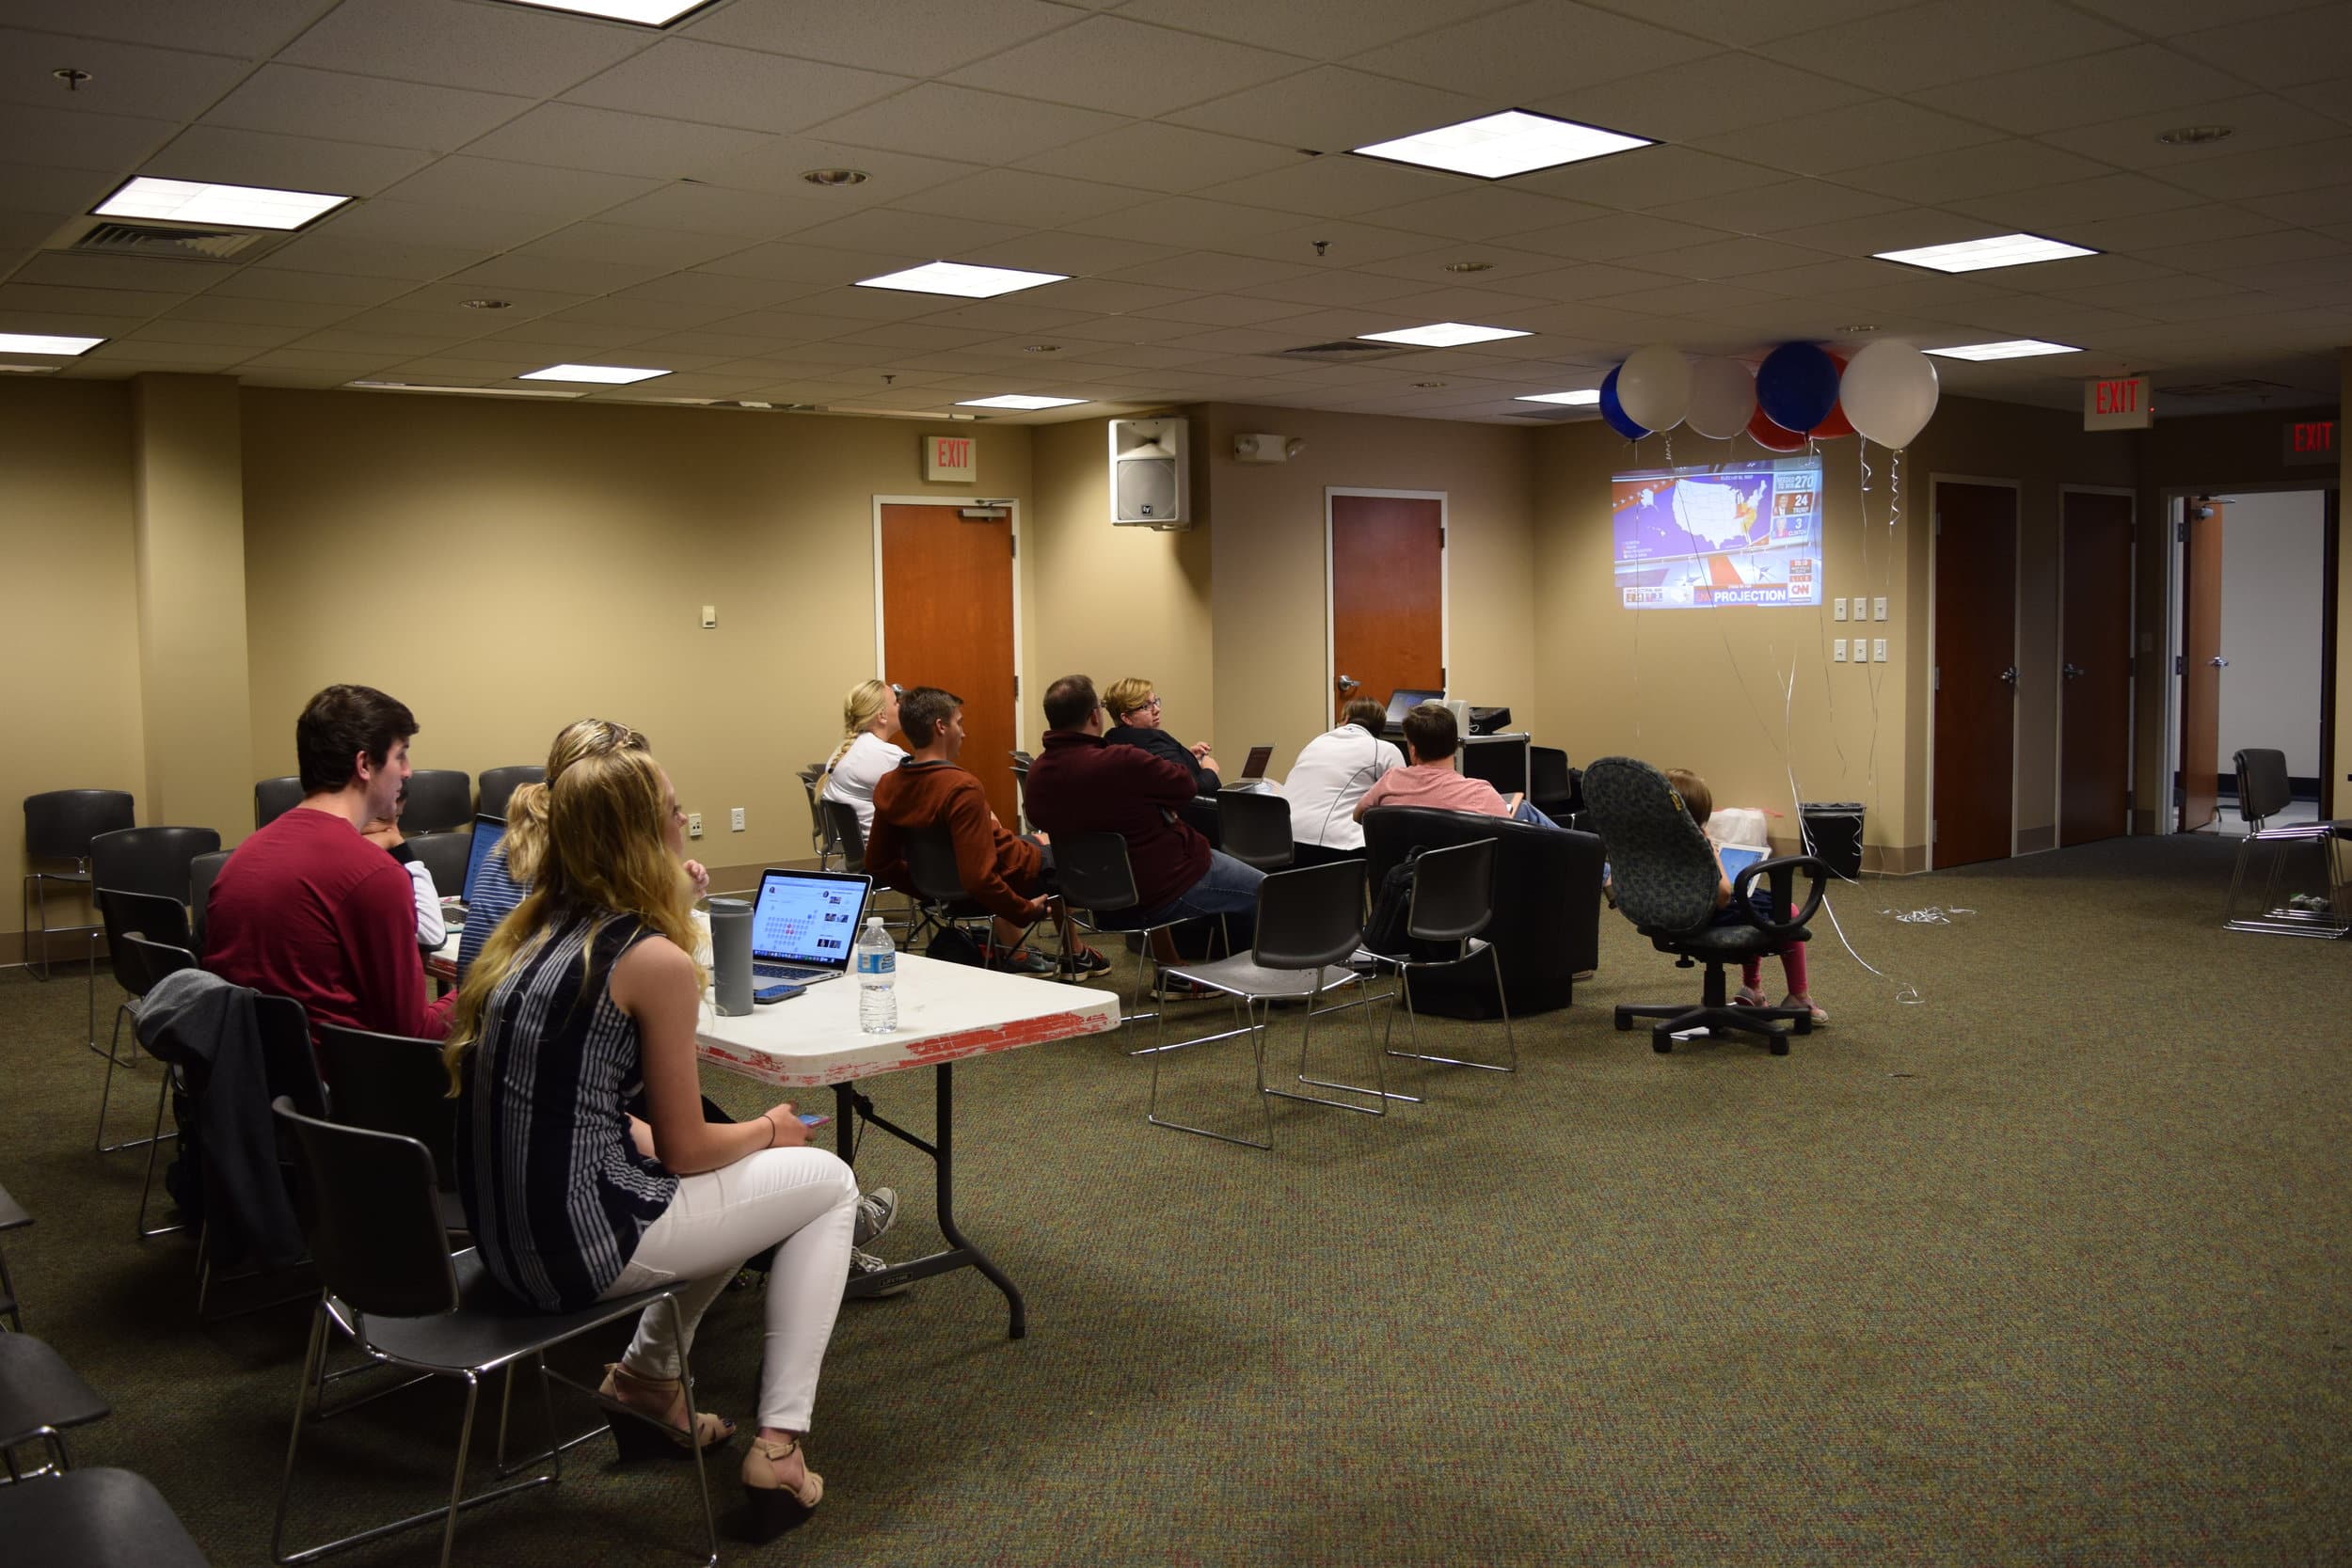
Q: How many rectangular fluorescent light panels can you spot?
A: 11